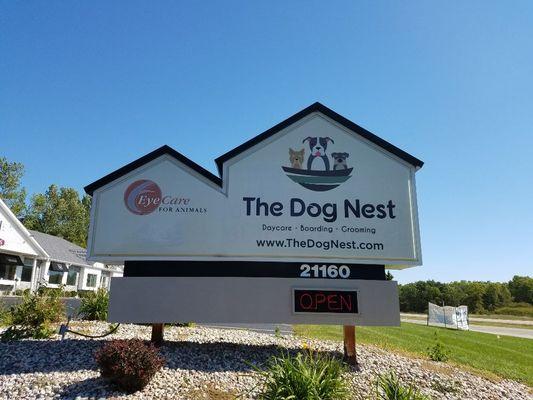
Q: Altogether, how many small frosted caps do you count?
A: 0